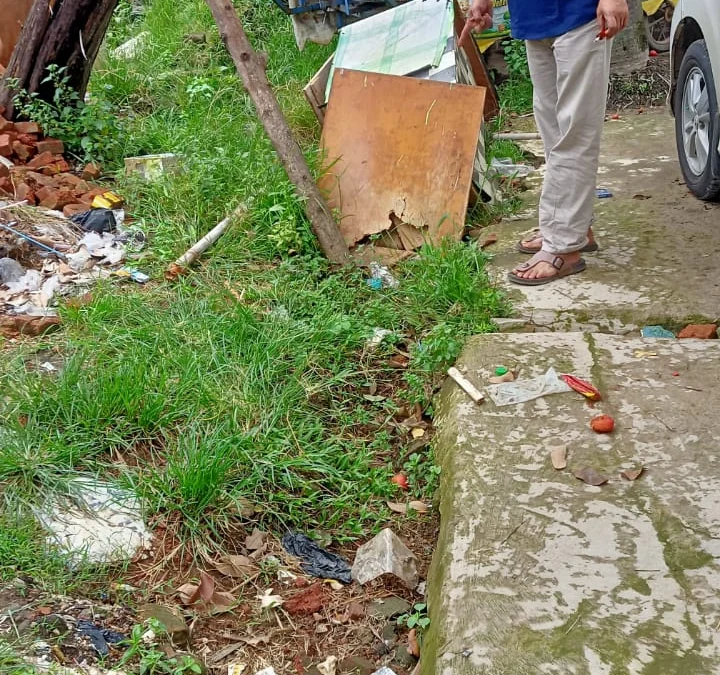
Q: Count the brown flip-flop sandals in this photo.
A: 2